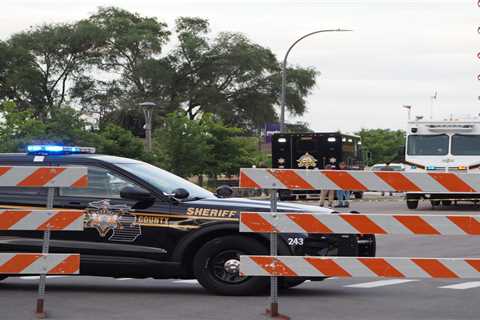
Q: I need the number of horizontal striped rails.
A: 6